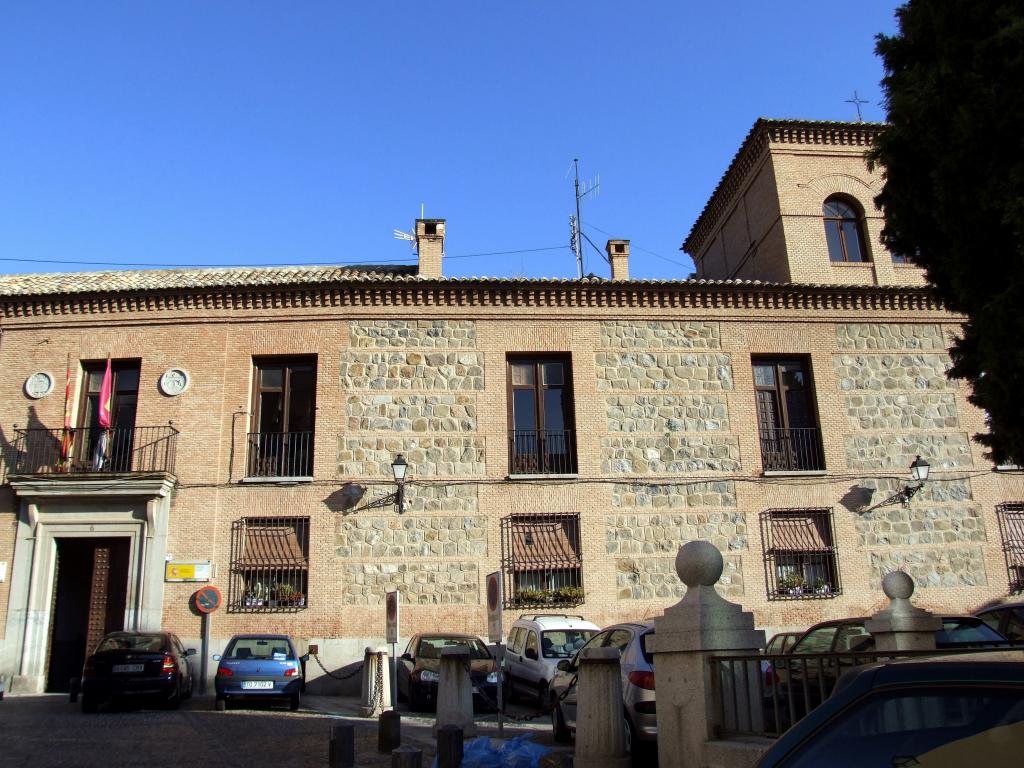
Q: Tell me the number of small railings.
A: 3